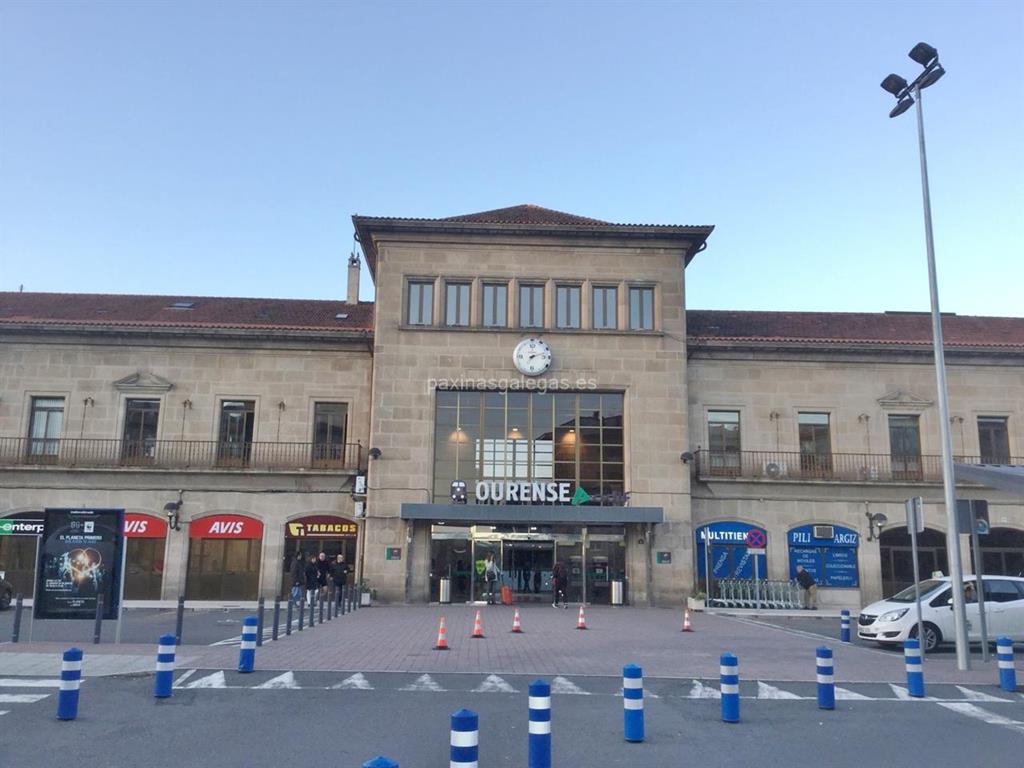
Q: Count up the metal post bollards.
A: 15